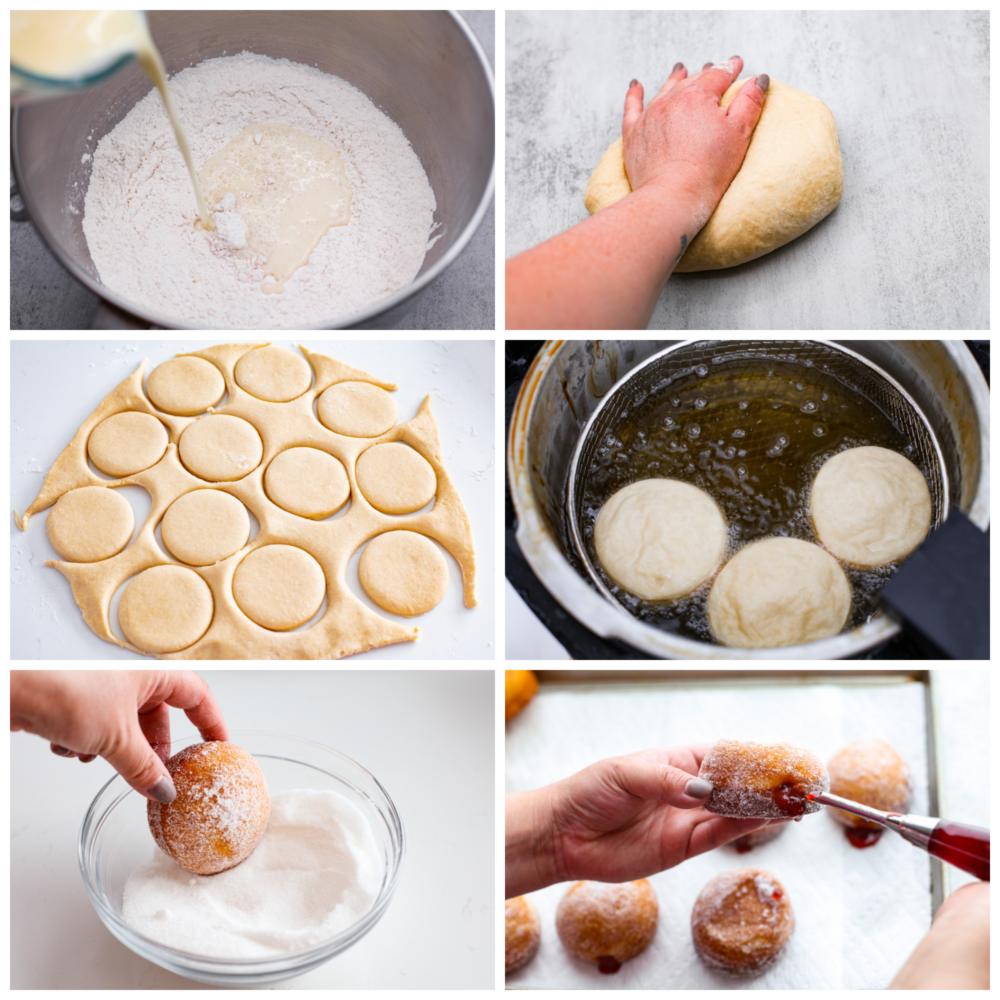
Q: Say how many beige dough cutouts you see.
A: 12